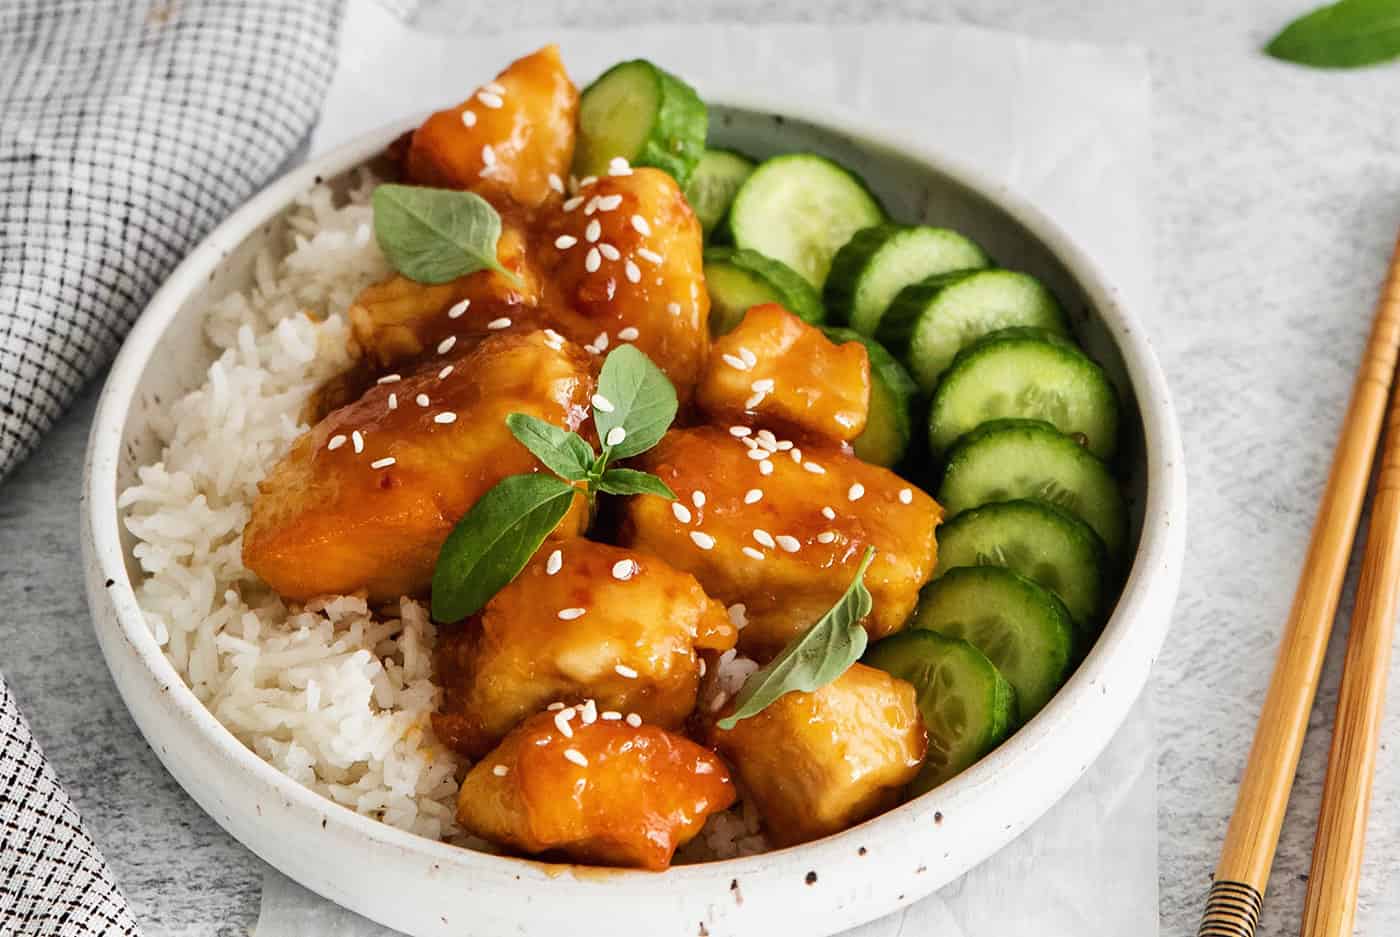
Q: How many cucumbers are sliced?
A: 12